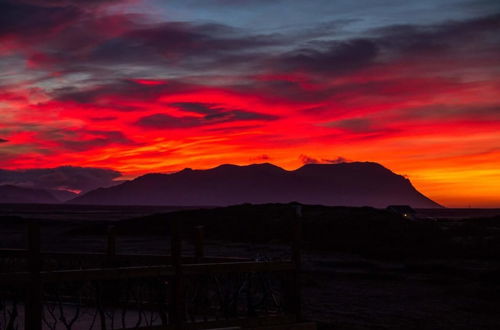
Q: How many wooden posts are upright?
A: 5